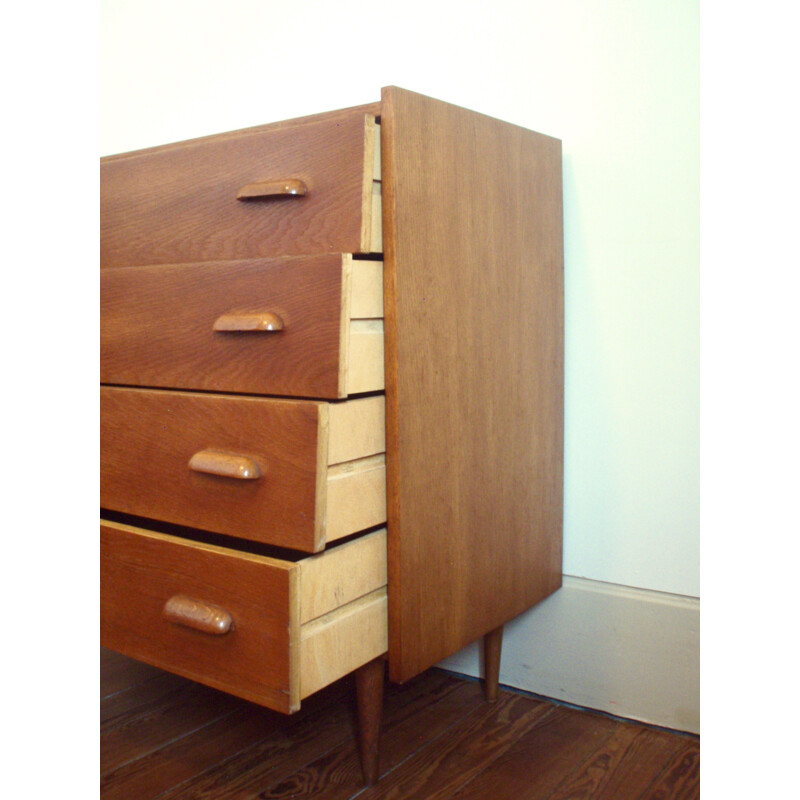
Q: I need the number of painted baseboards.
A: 1